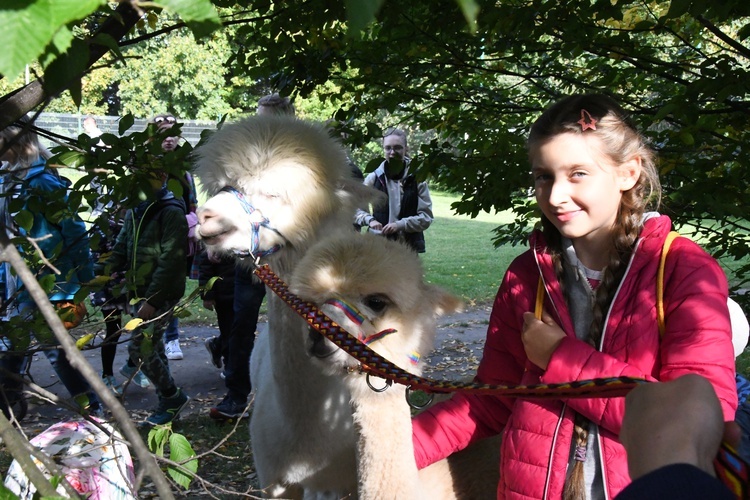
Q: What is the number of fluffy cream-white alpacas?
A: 2